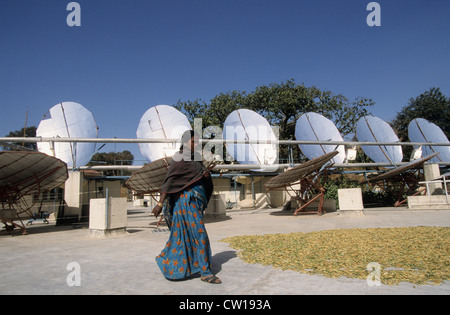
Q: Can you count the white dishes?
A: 6